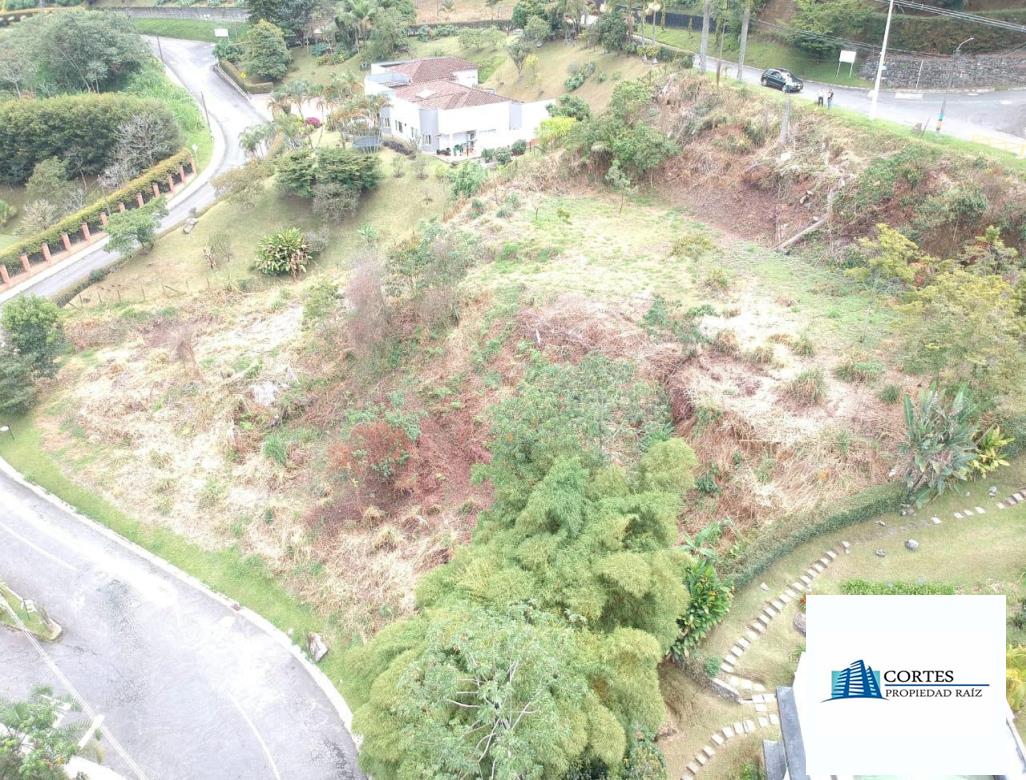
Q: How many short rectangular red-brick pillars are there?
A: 12